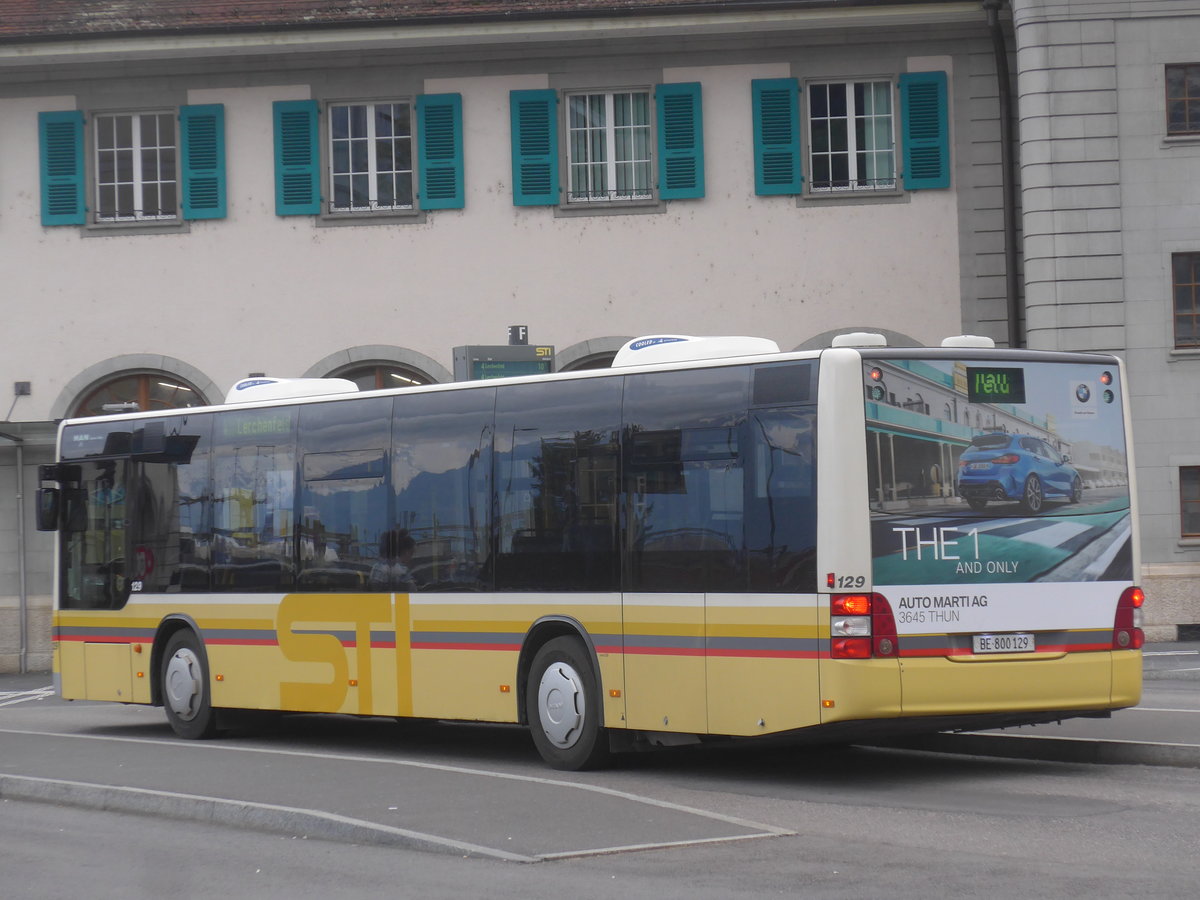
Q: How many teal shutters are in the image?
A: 8